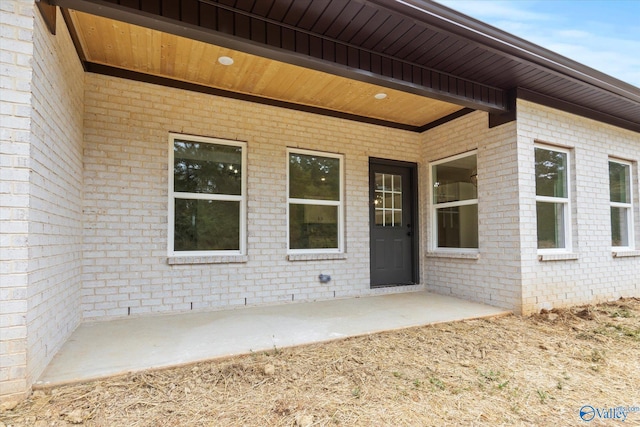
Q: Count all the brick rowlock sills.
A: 5